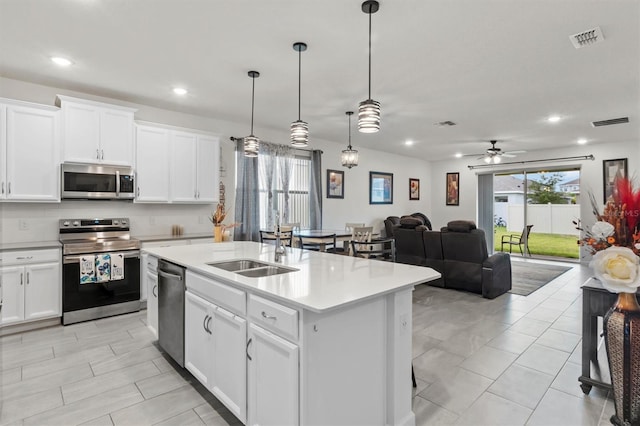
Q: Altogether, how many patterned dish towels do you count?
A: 3